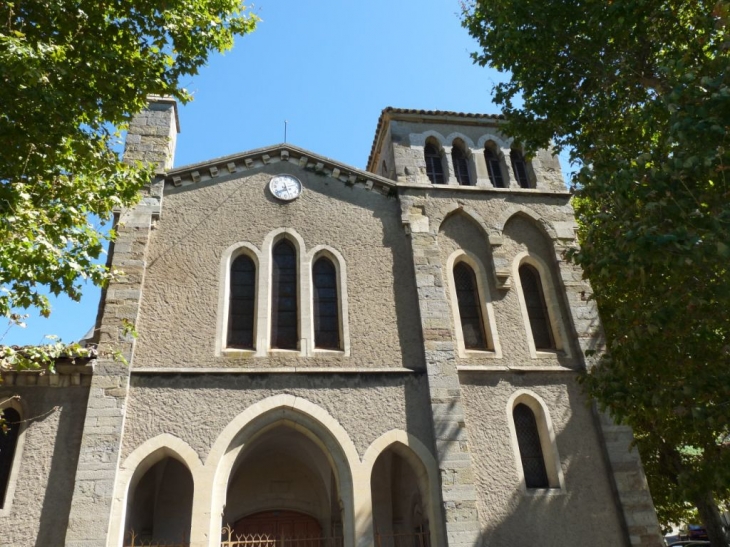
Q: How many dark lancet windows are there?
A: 11